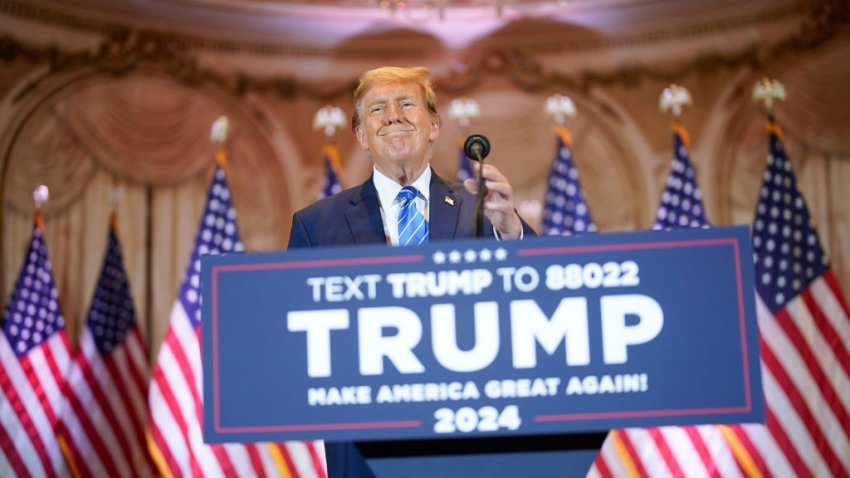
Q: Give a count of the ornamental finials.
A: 8